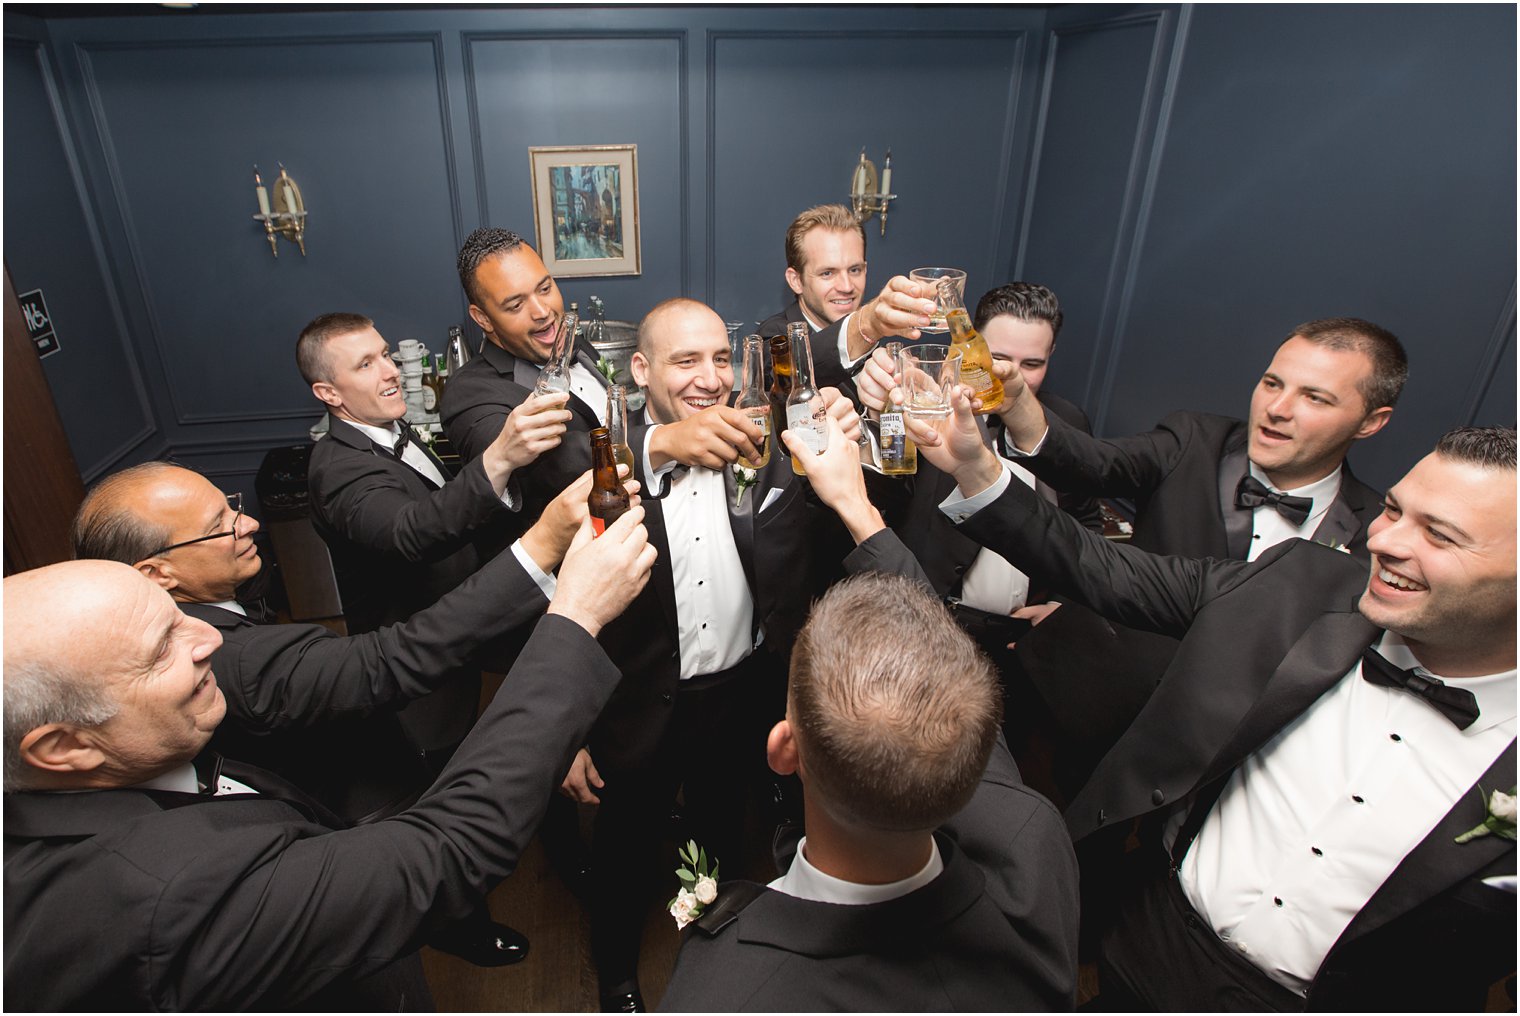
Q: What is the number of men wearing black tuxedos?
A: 10